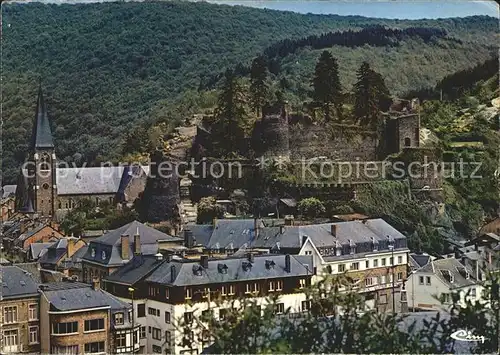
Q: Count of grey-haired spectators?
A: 0